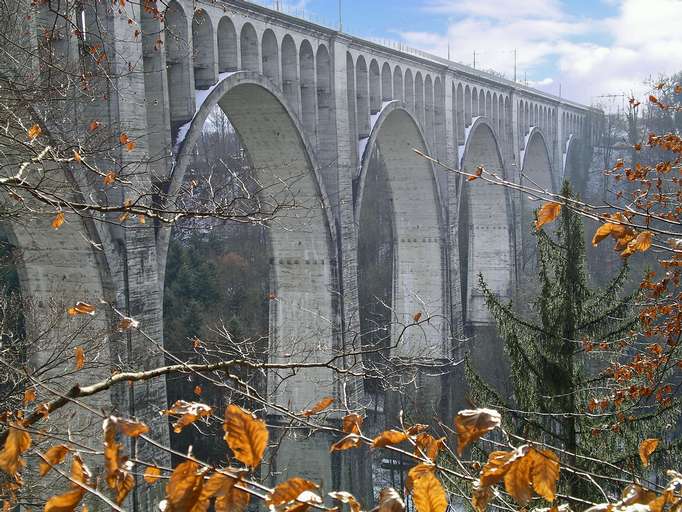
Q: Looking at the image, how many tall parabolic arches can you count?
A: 6